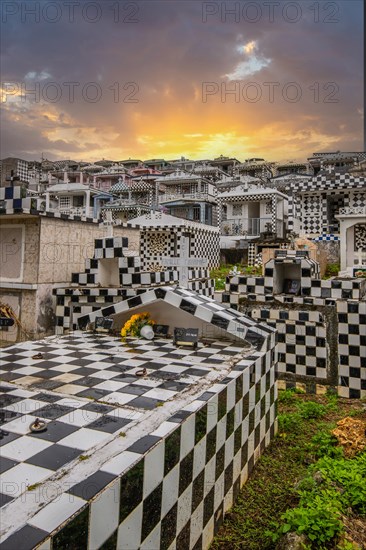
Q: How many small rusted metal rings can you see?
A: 3